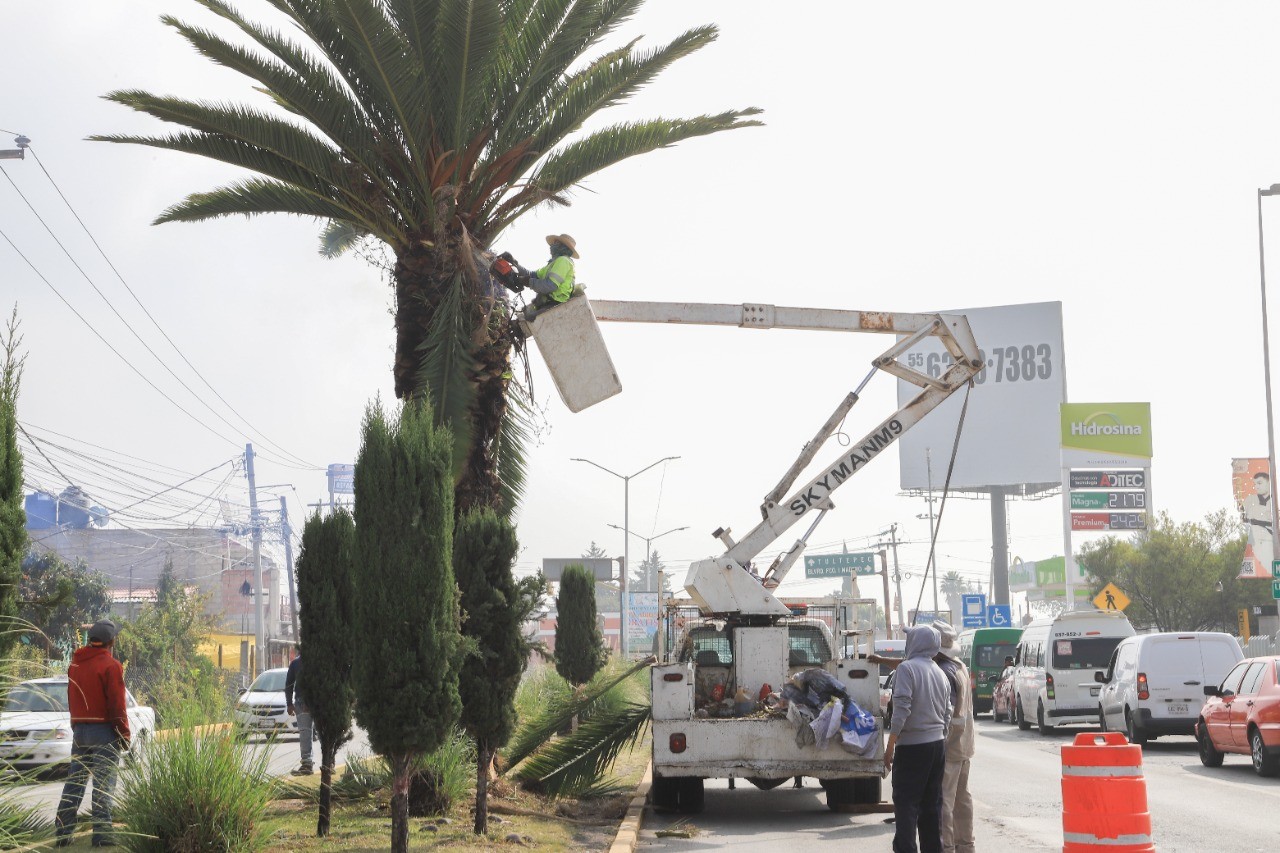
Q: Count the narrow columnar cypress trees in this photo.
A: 5